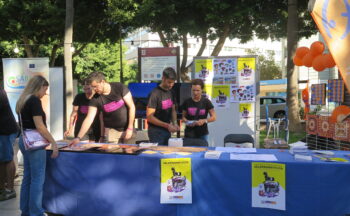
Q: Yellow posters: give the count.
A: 7